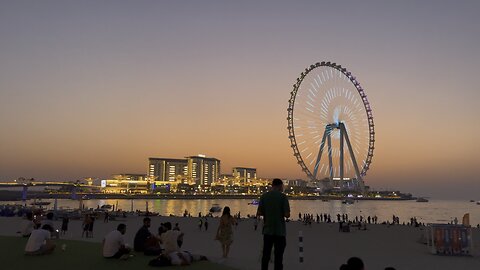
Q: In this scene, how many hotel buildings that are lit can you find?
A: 3